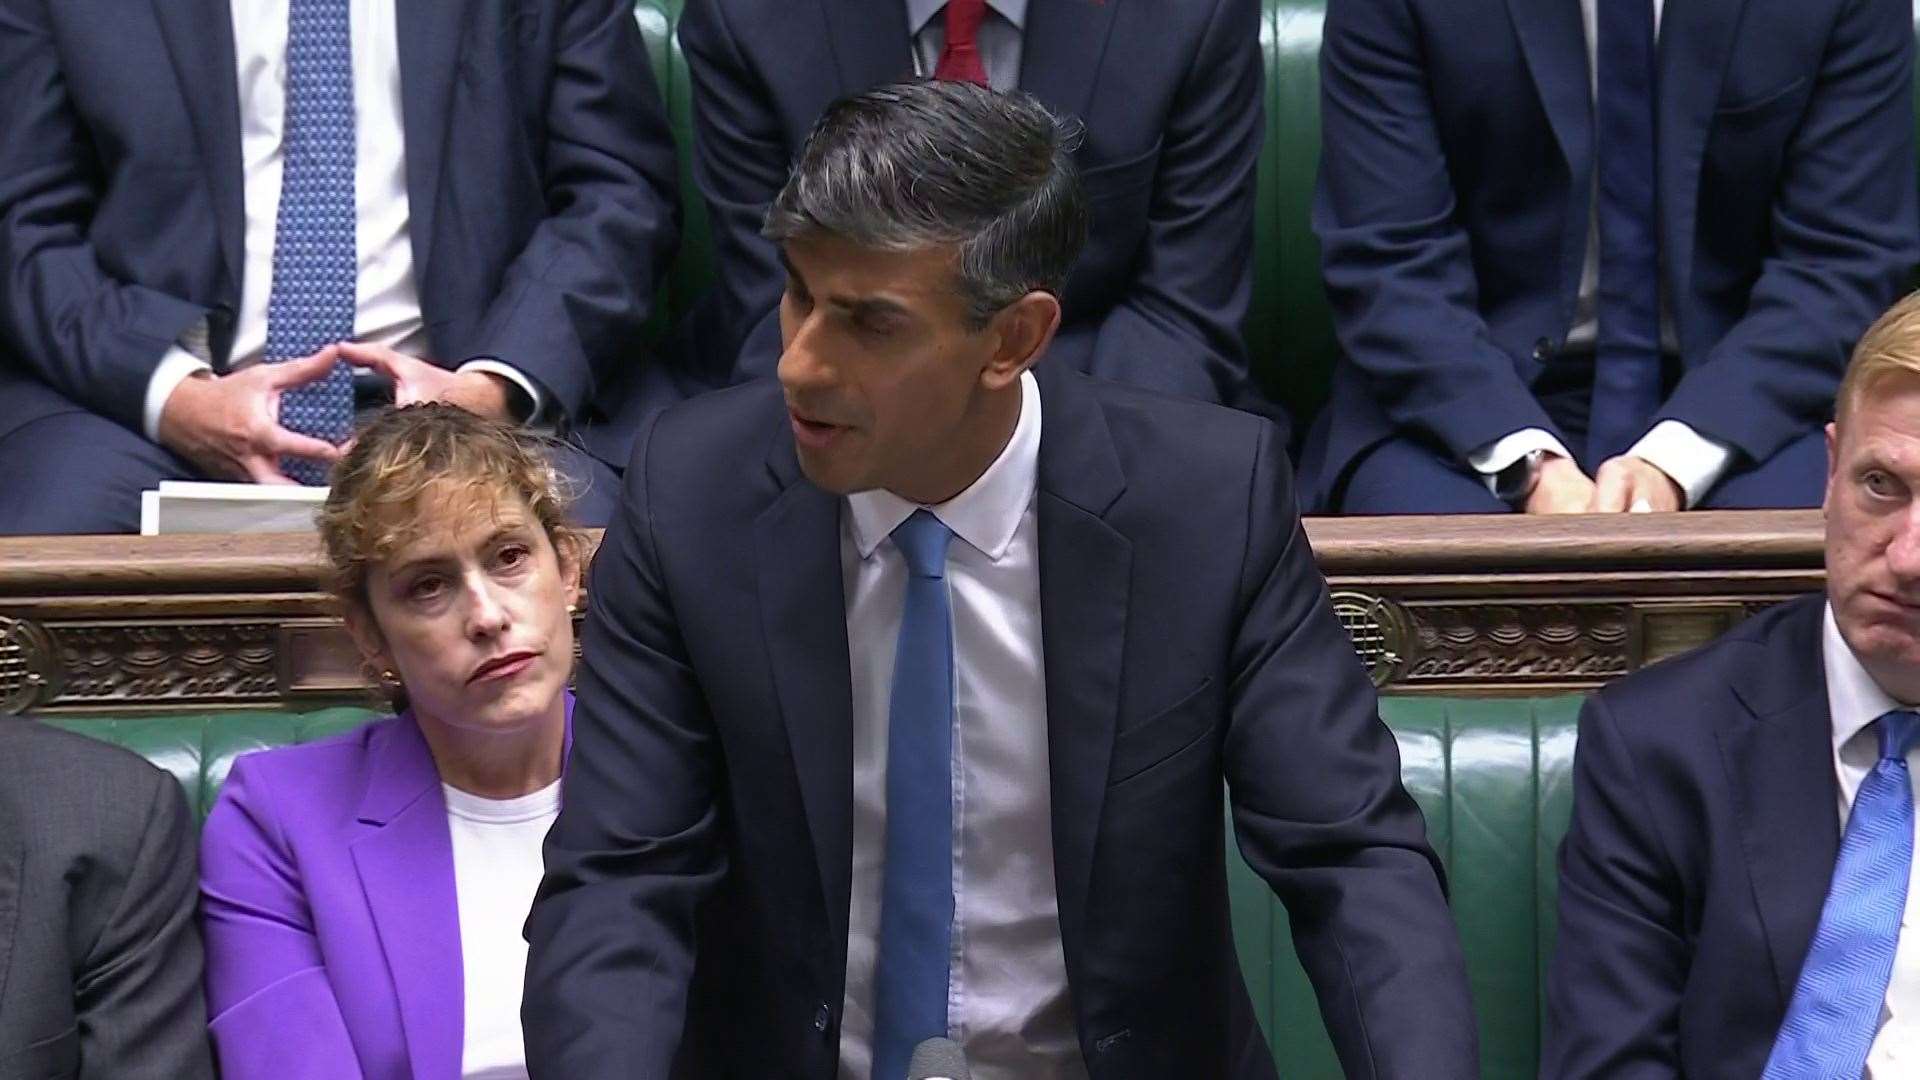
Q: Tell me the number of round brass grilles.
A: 2